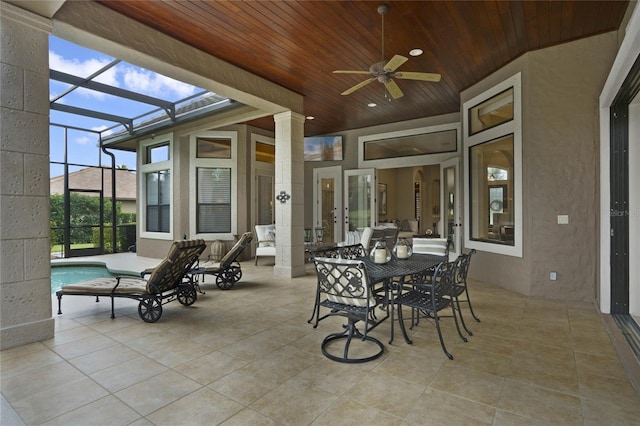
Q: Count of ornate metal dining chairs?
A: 6